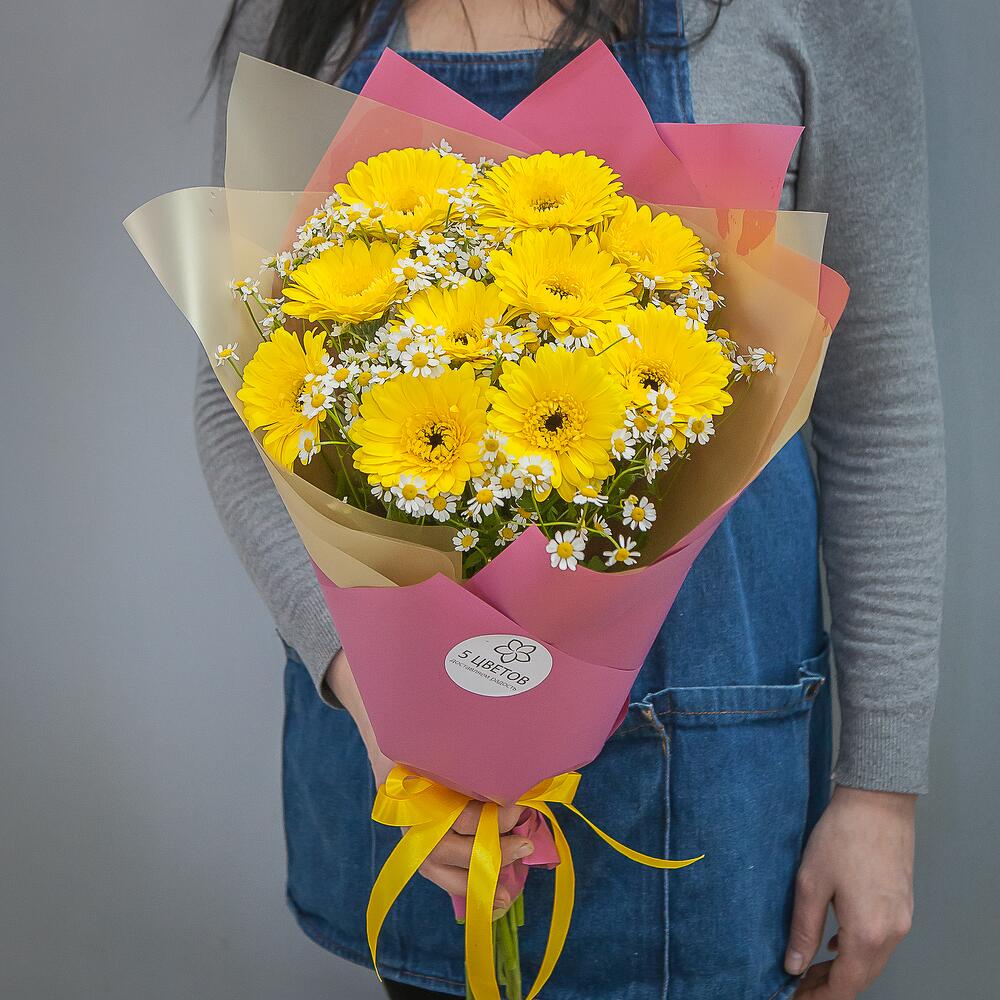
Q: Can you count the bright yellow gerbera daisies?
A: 10